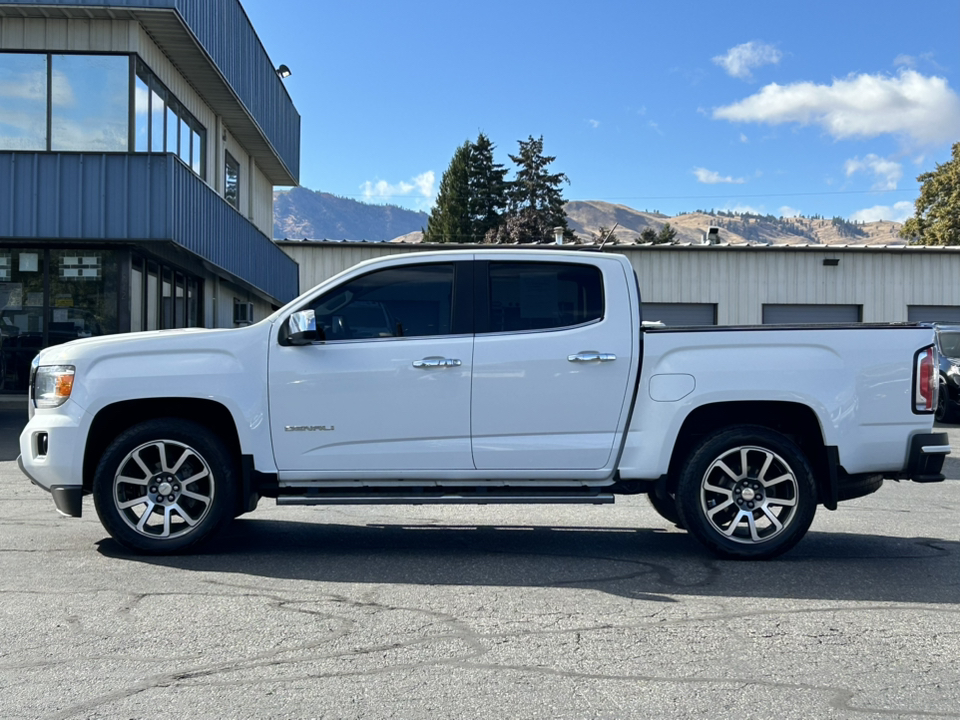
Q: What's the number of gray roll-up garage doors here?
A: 3